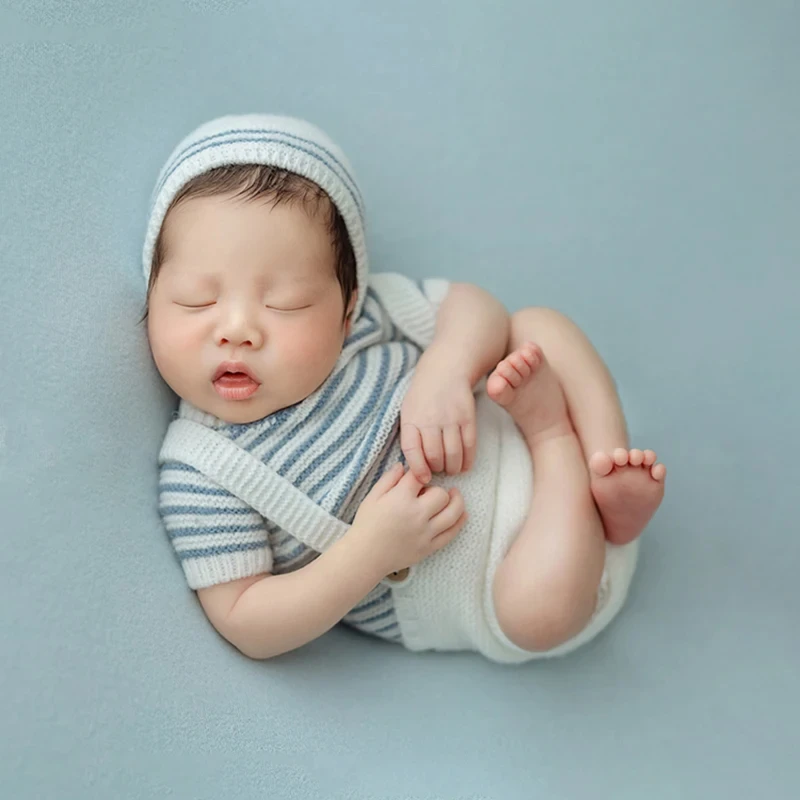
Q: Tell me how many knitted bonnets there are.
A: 1